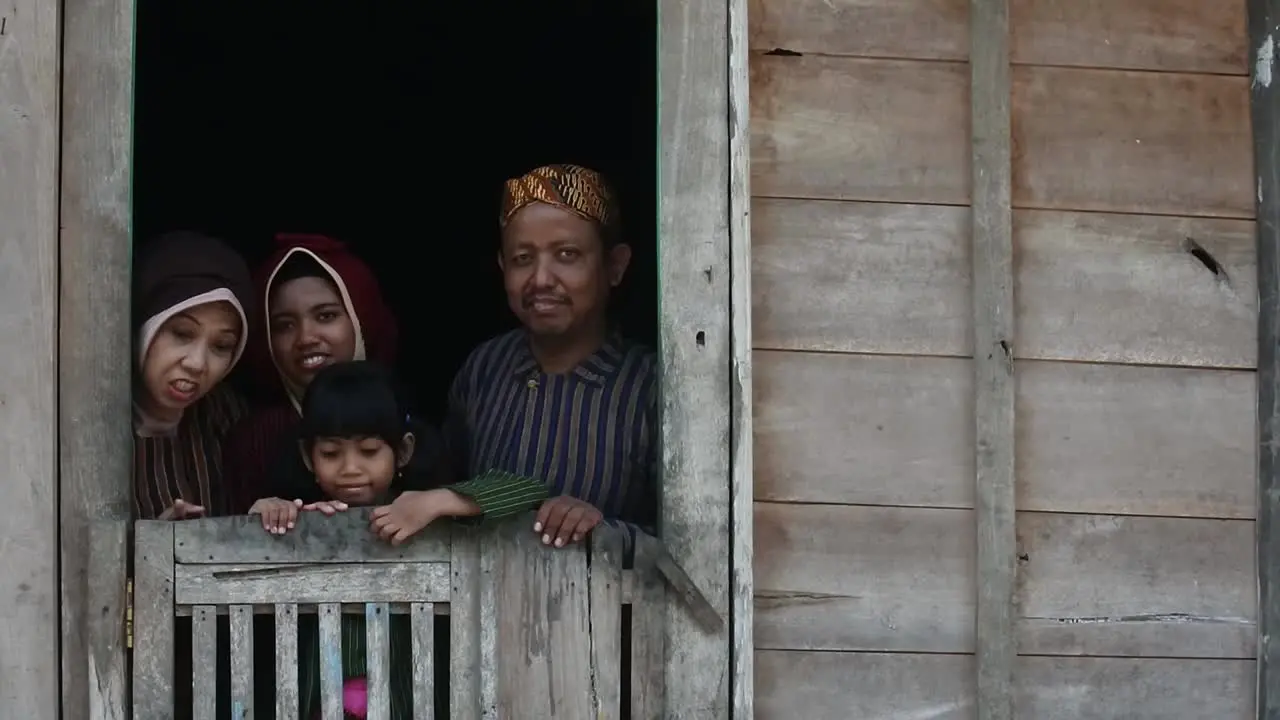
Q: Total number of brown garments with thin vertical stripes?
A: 1